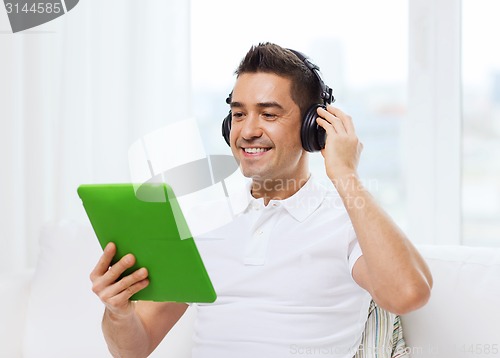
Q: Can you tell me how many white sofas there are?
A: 1